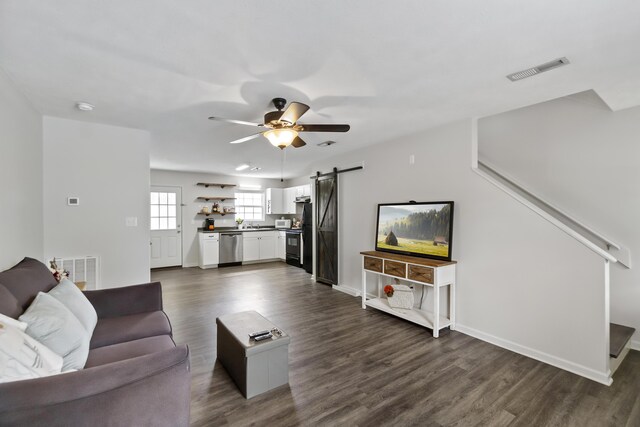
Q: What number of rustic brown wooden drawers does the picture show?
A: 3